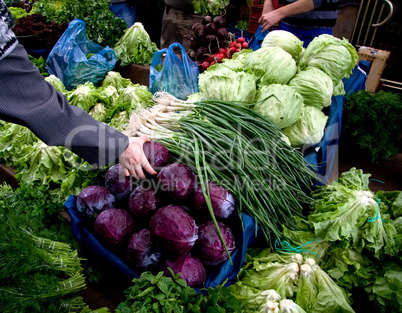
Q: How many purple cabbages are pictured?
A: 11